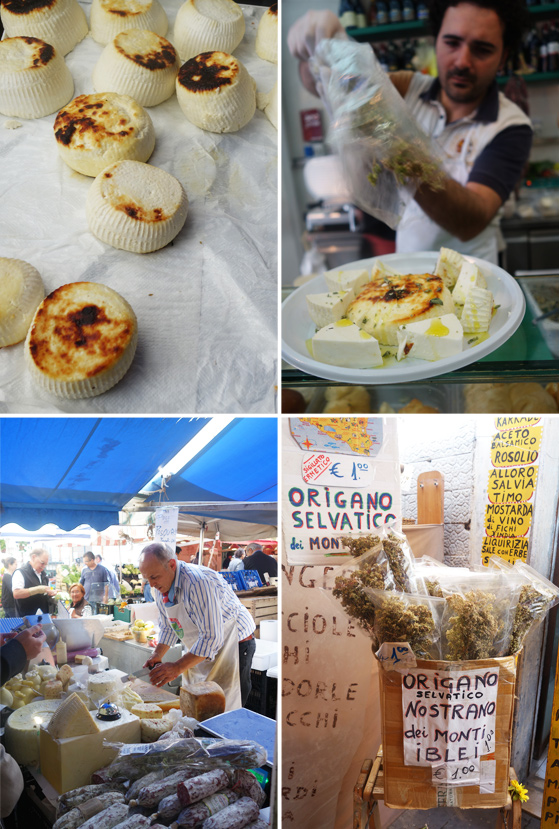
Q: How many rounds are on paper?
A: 12